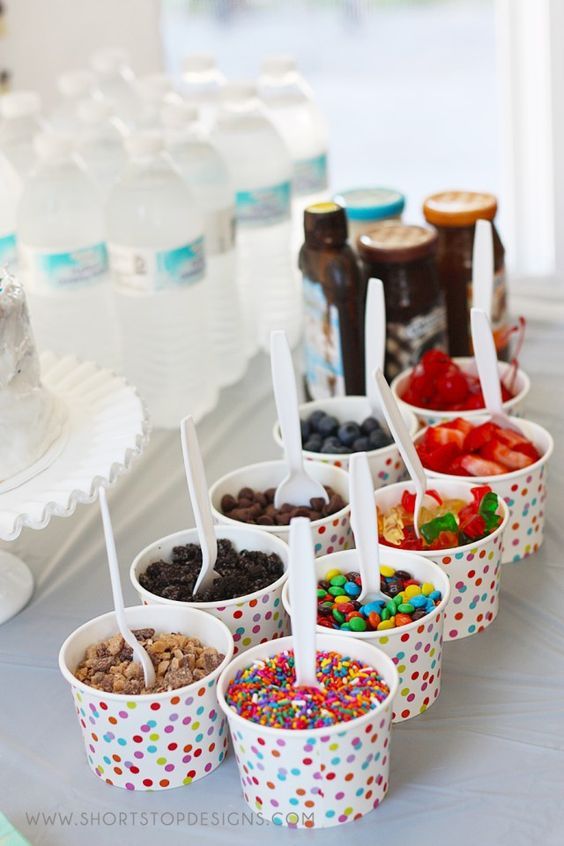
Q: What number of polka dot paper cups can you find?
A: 9